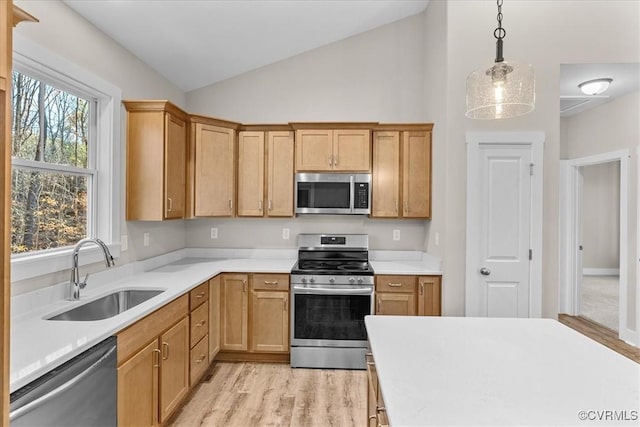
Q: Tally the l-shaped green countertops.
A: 0